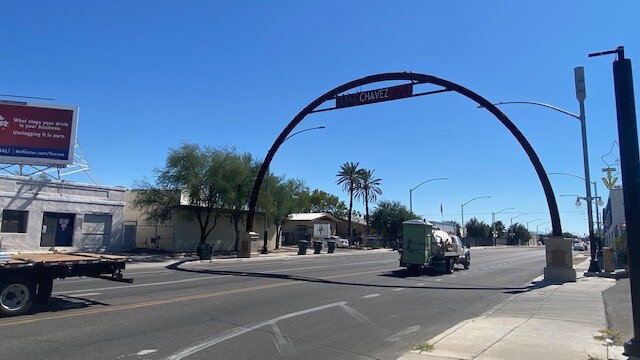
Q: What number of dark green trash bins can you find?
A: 4